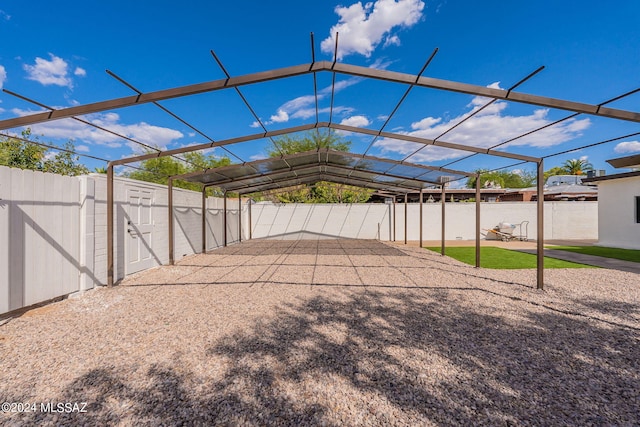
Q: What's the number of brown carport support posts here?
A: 12